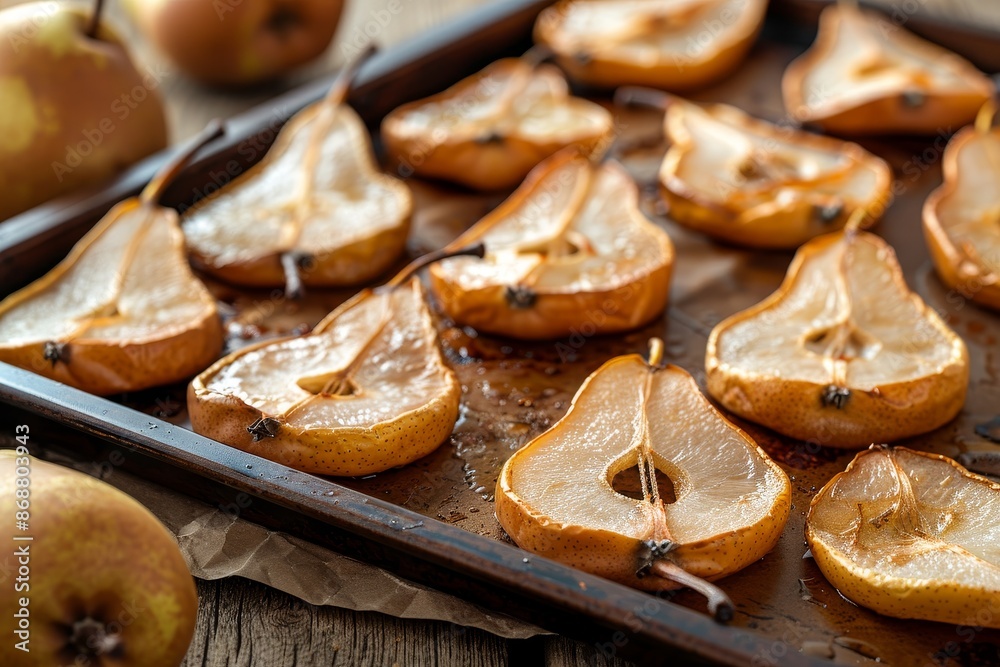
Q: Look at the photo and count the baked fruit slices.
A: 12